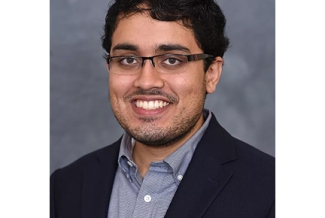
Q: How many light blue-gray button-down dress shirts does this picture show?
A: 1